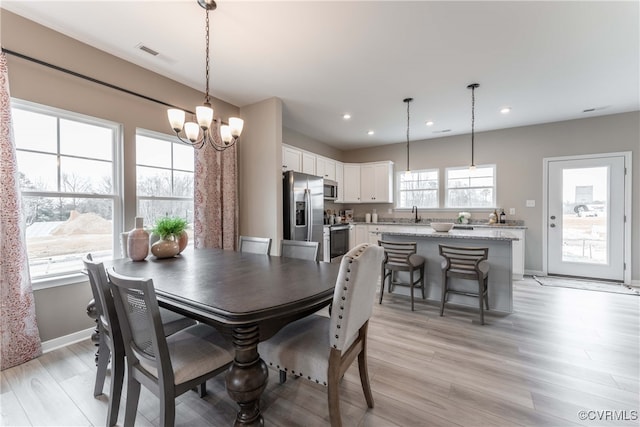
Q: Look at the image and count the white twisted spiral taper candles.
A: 0